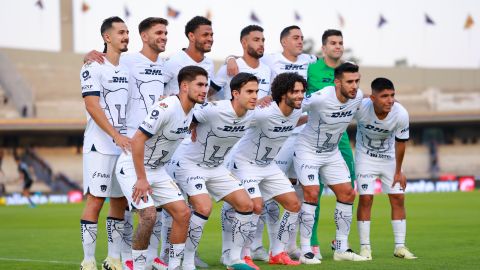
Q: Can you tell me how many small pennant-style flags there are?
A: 11